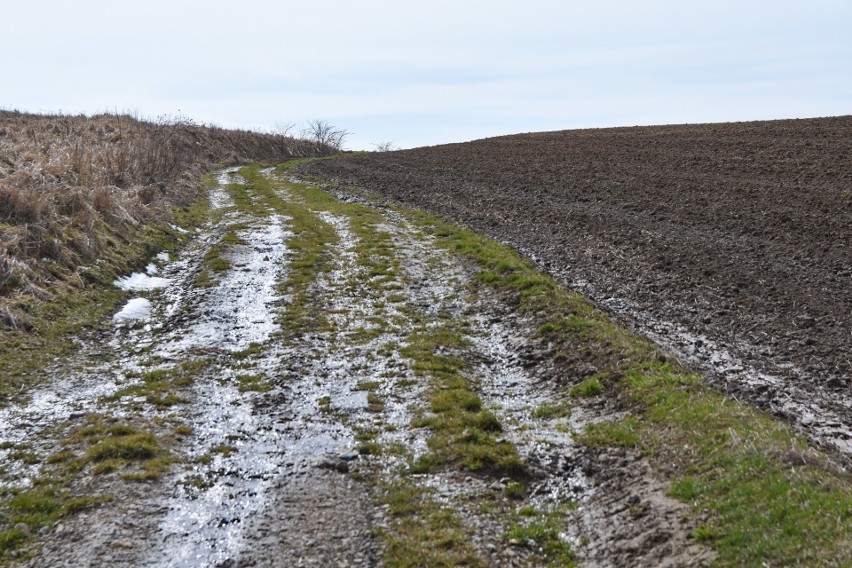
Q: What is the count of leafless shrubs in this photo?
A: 3